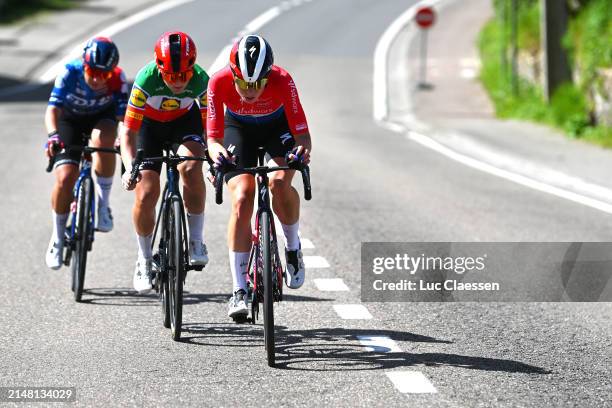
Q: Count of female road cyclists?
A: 3